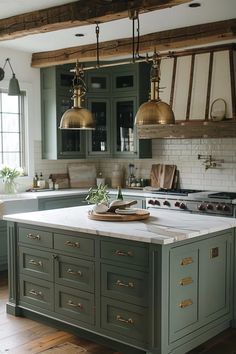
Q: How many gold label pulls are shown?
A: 3